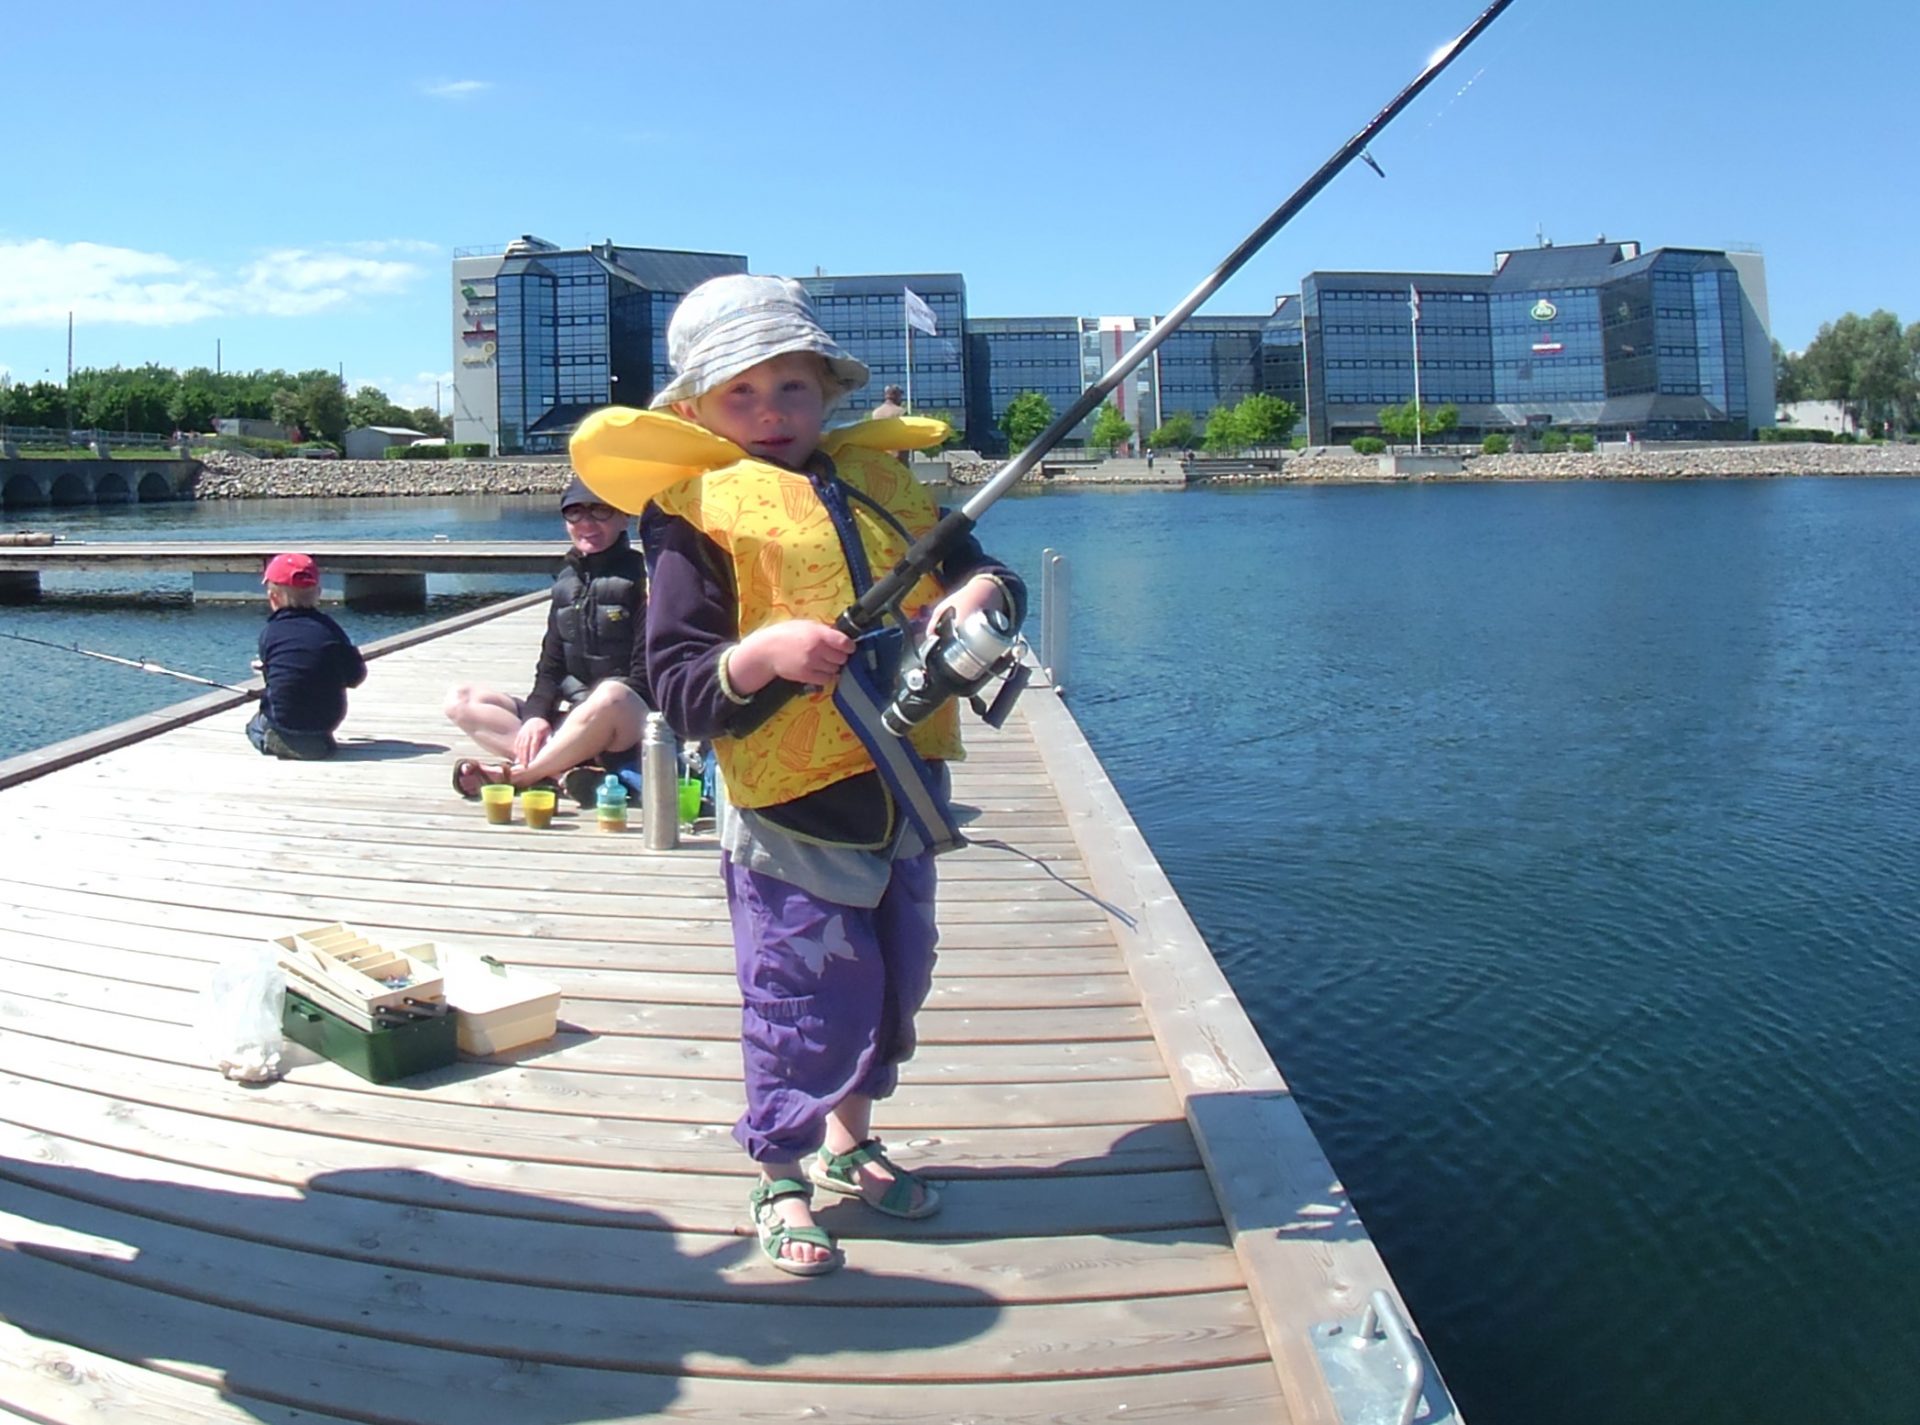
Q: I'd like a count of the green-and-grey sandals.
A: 2